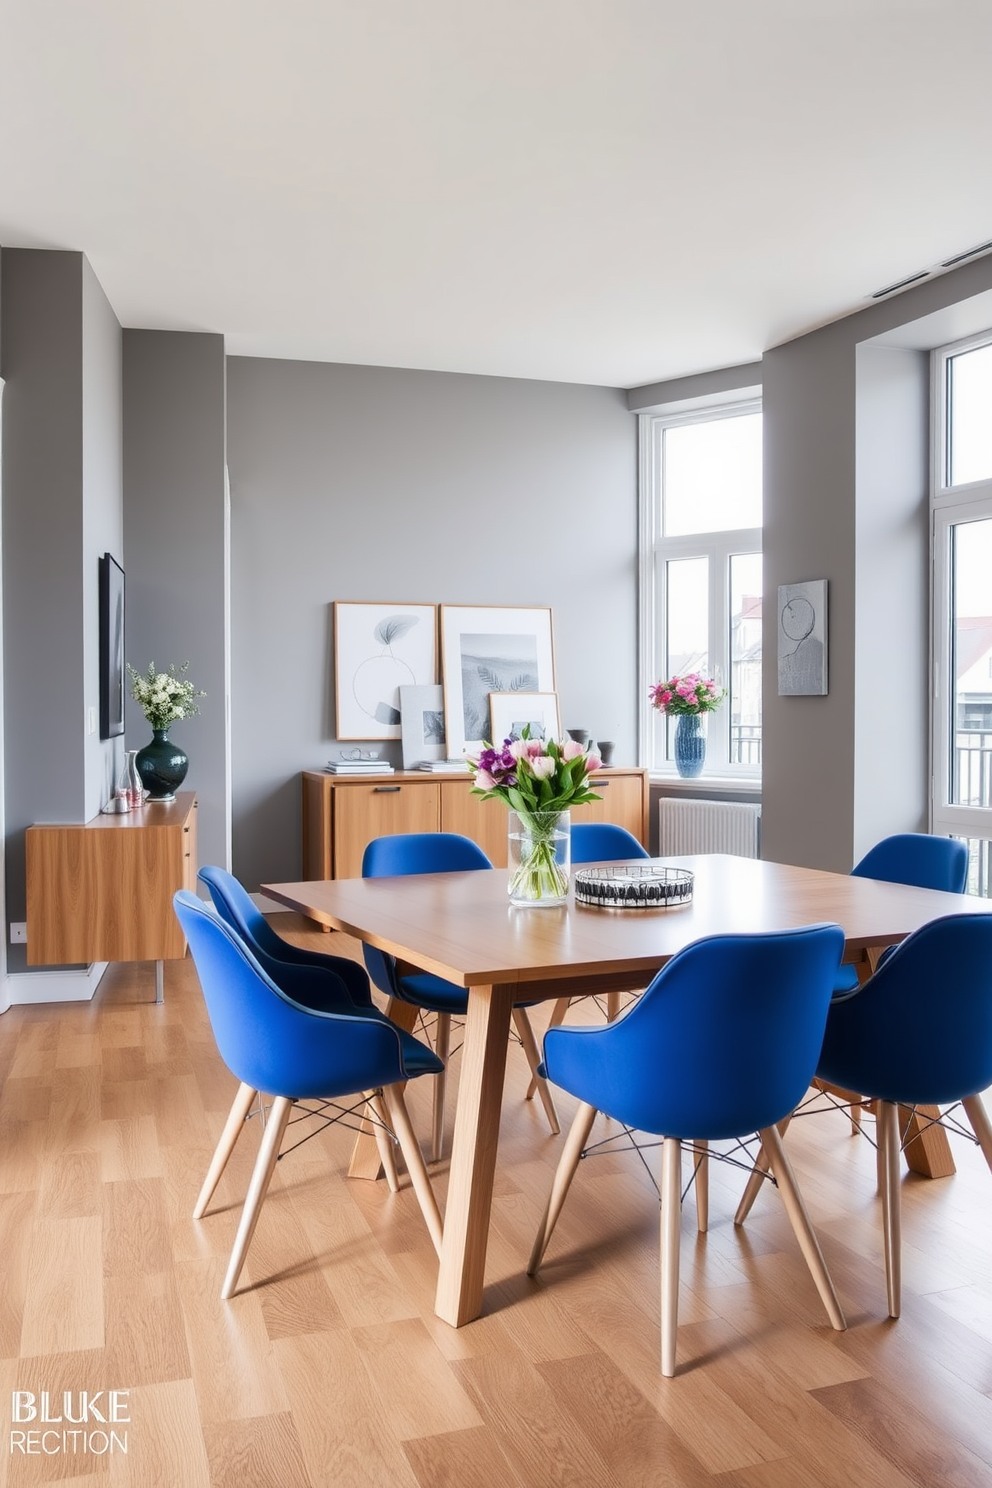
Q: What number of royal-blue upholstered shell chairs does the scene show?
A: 7